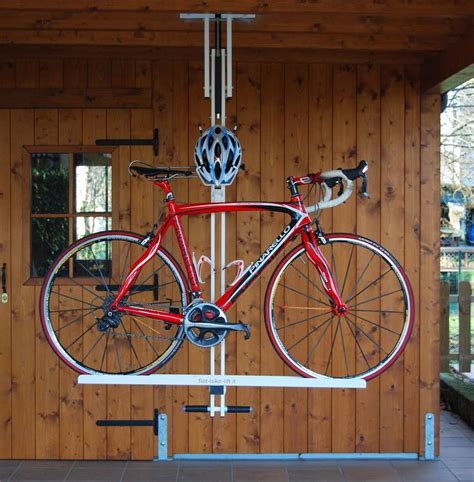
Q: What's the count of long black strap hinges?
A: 3